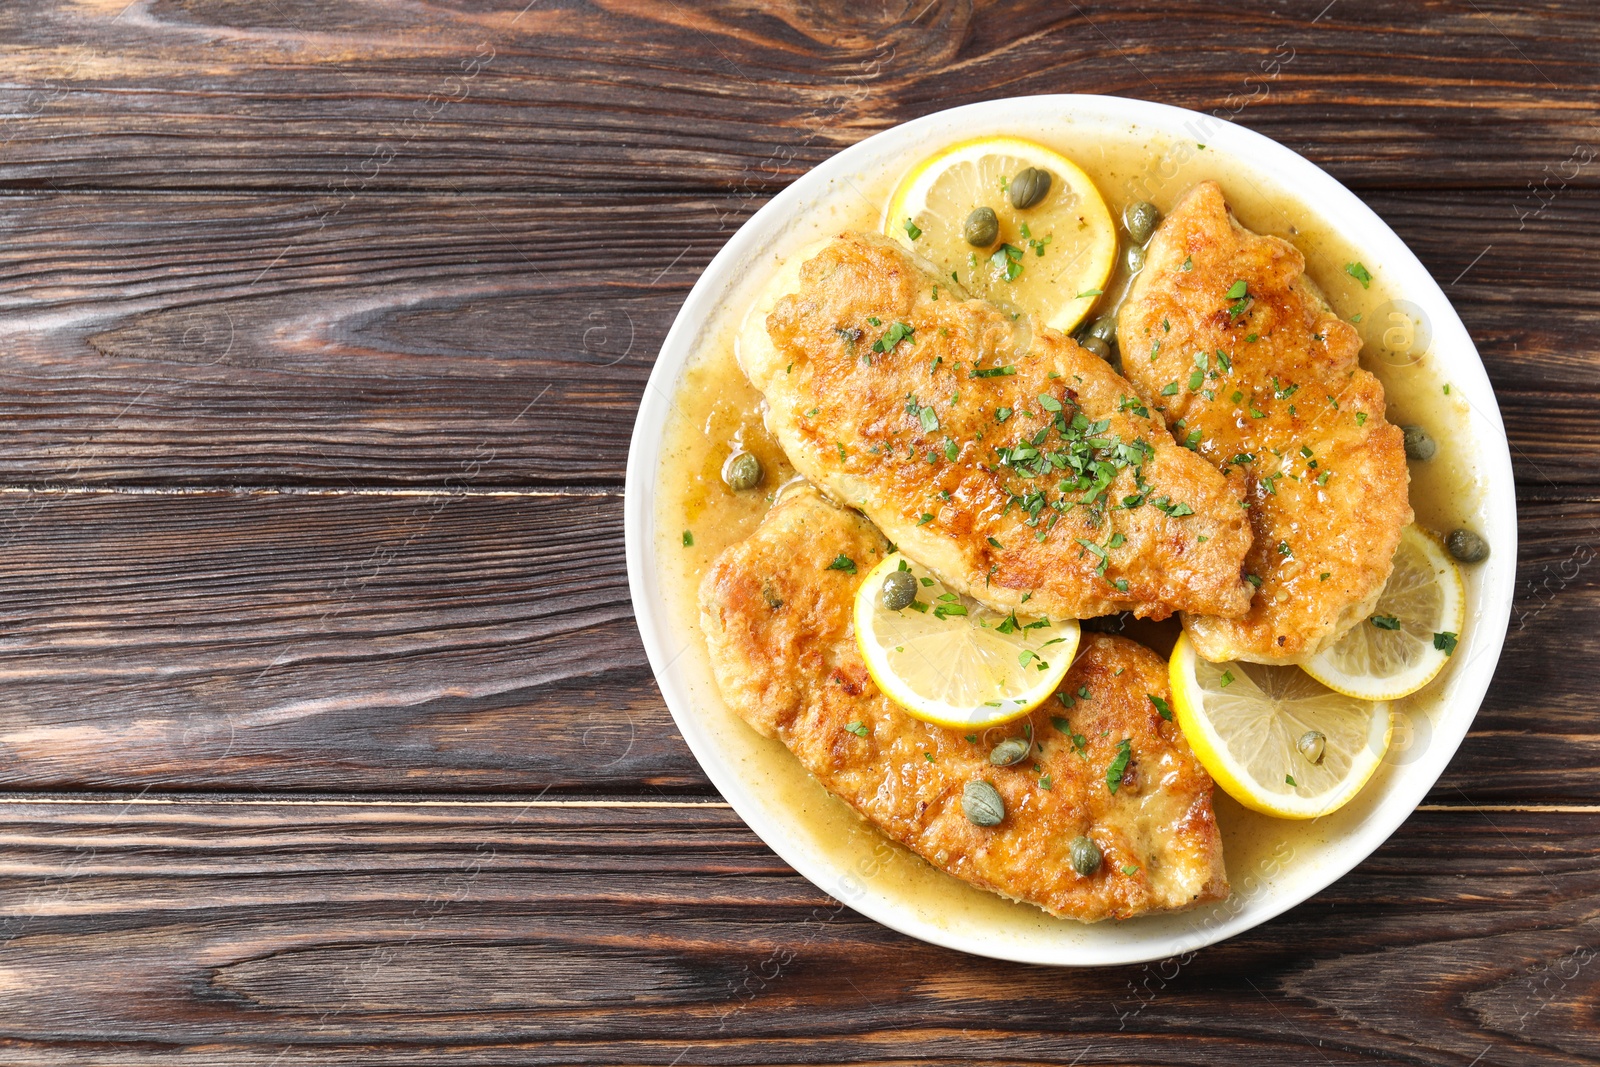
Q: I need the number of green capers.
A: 14